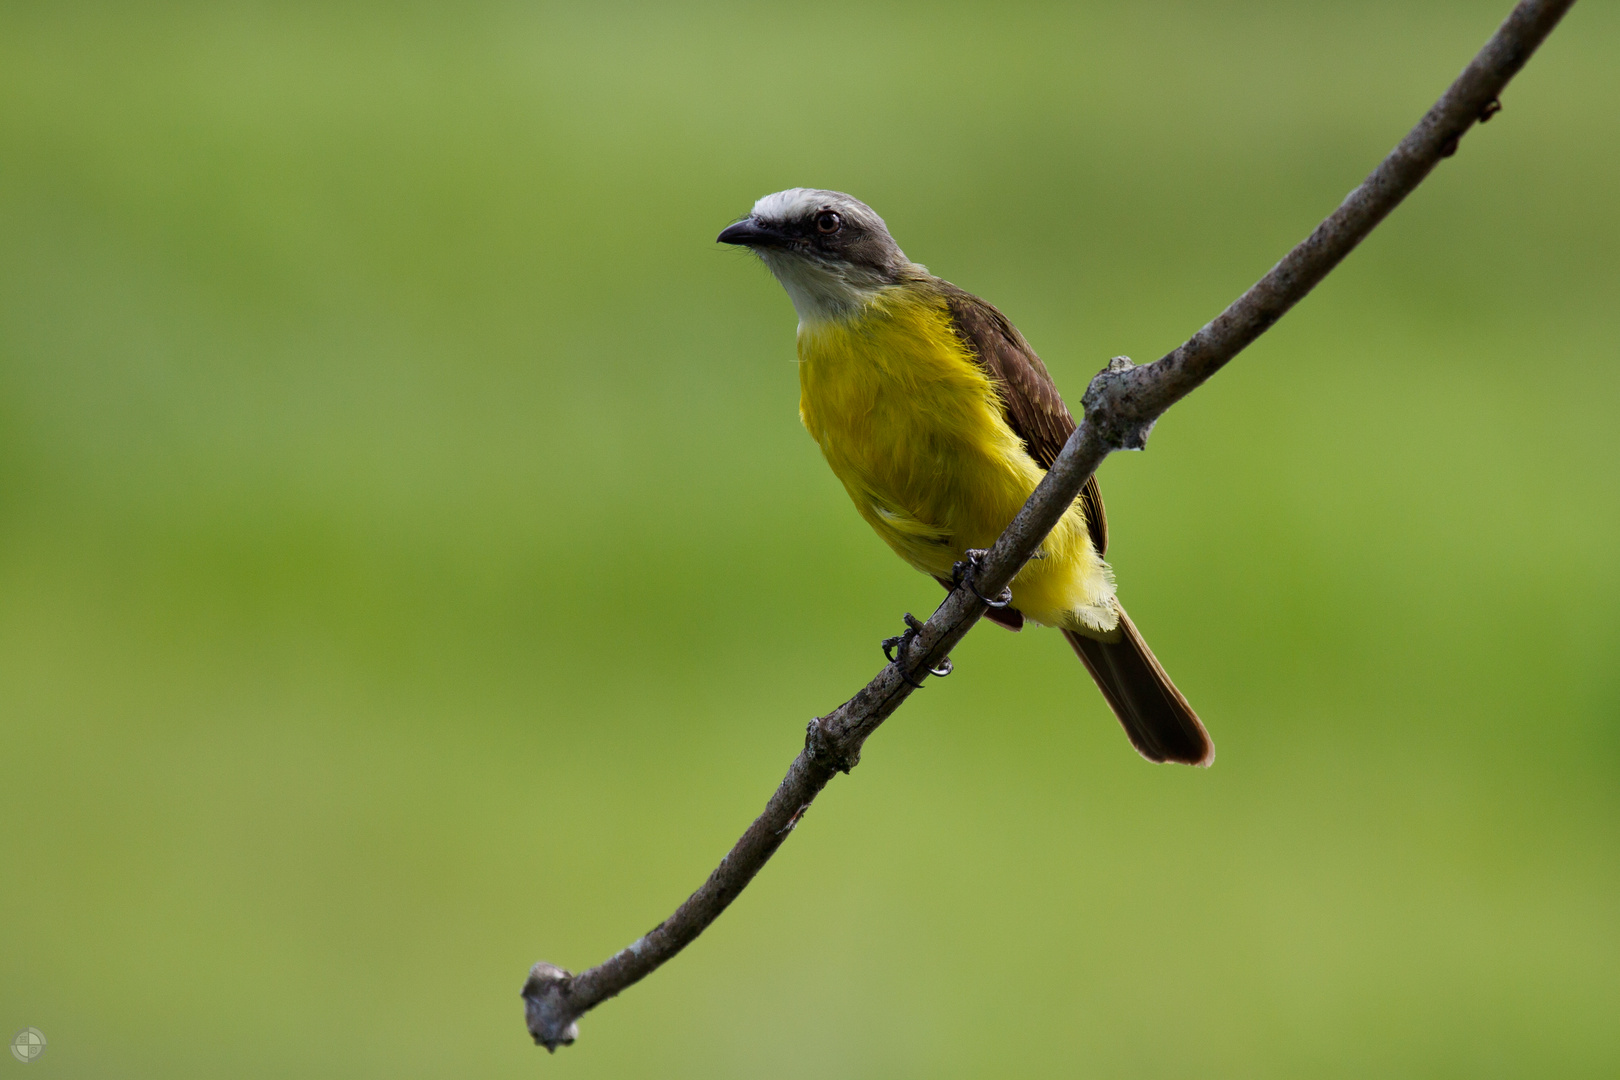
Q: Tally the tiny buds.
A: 2